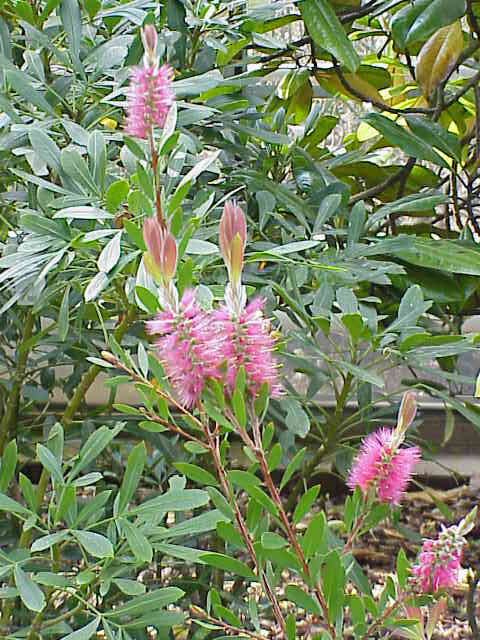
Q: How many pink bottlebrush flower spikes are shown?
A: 5